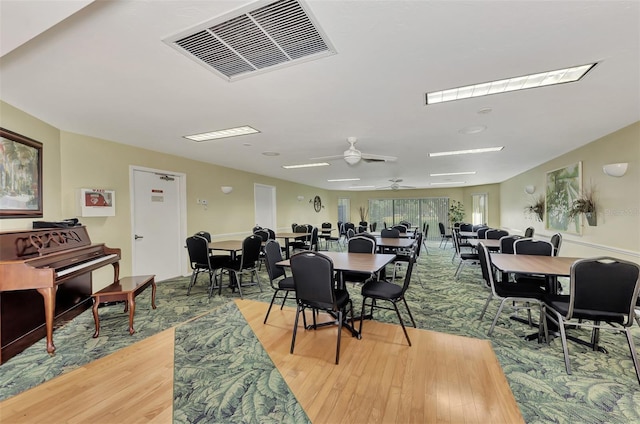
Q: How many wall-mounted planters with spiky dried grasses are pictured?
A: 2